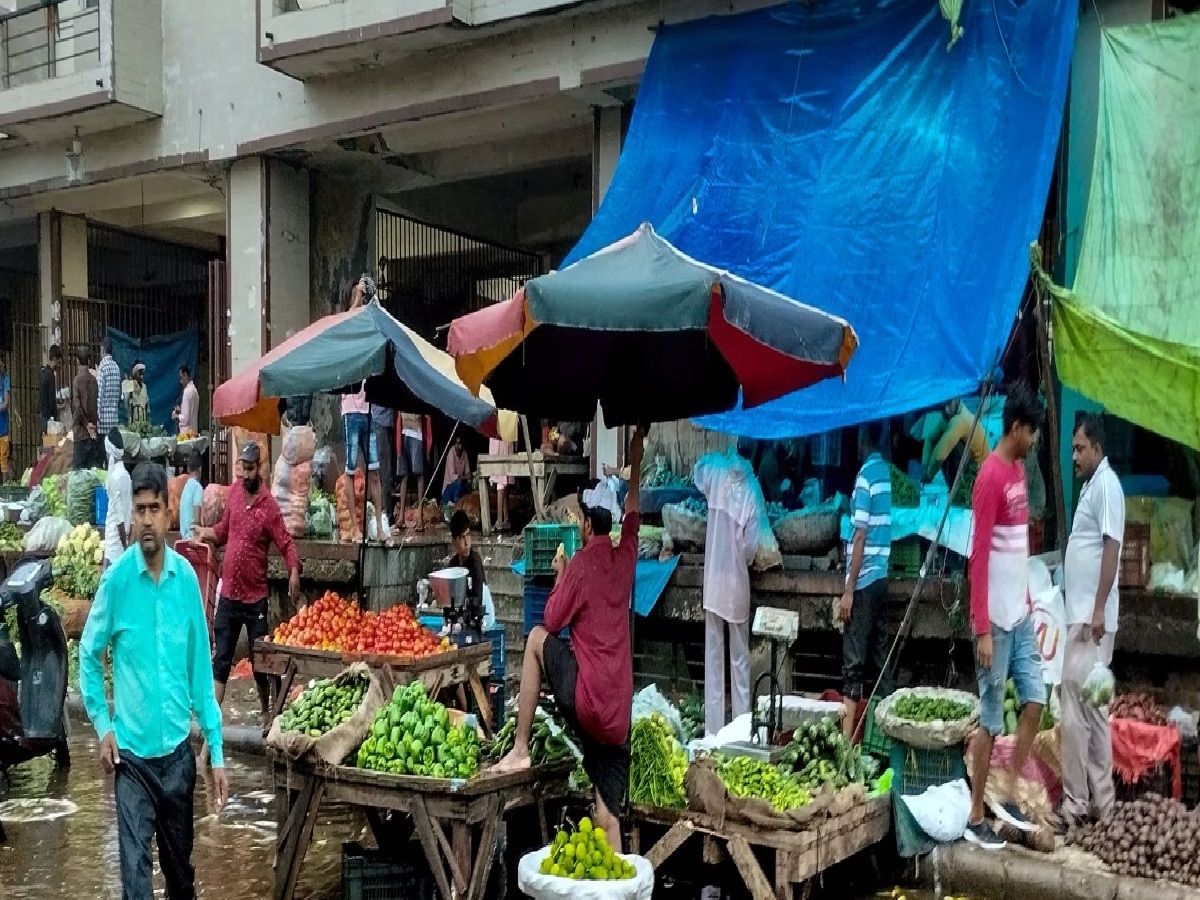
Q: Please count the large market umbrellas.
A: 2